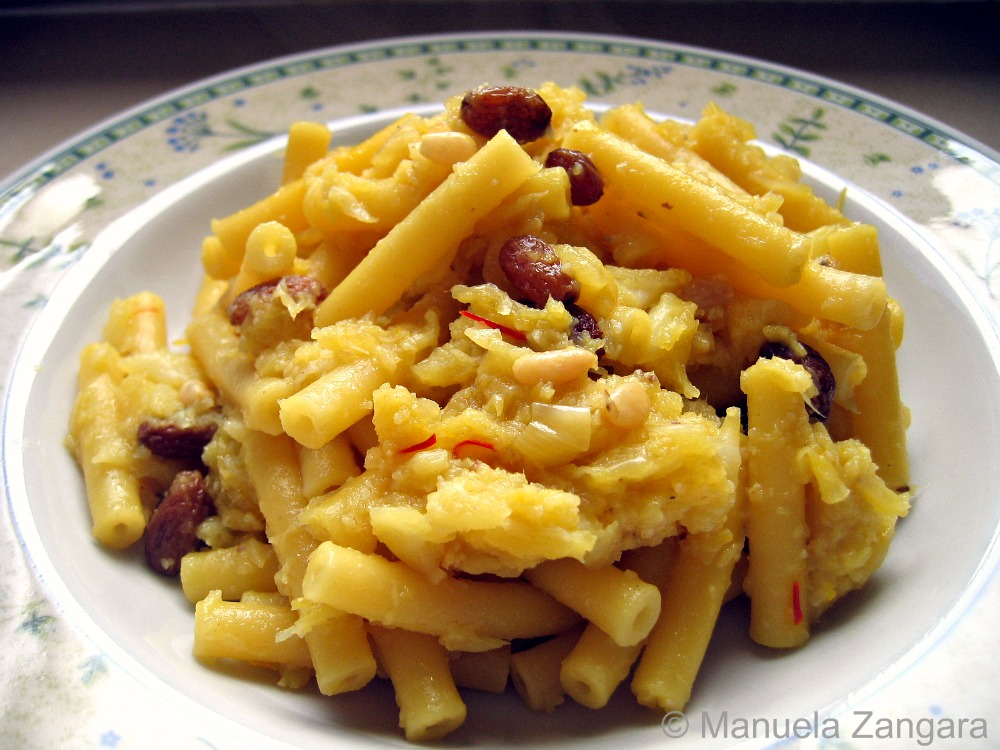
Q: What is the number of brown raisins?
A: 8